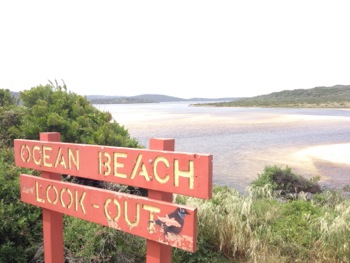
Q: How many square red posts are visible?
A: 2